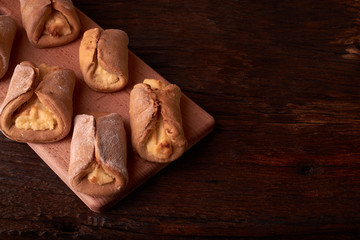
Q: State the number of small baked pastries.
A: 6